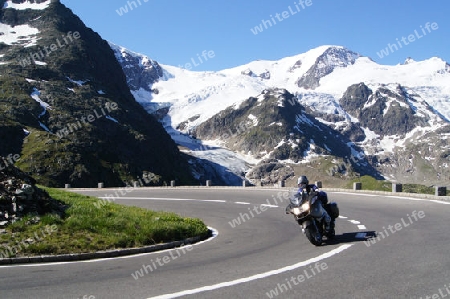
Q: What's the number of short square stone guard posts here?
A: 11